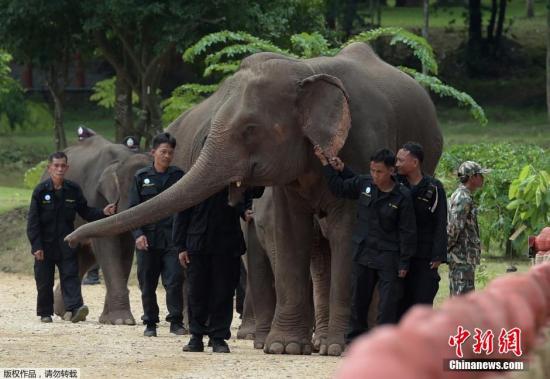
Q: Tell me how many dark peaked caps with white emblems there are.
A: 2